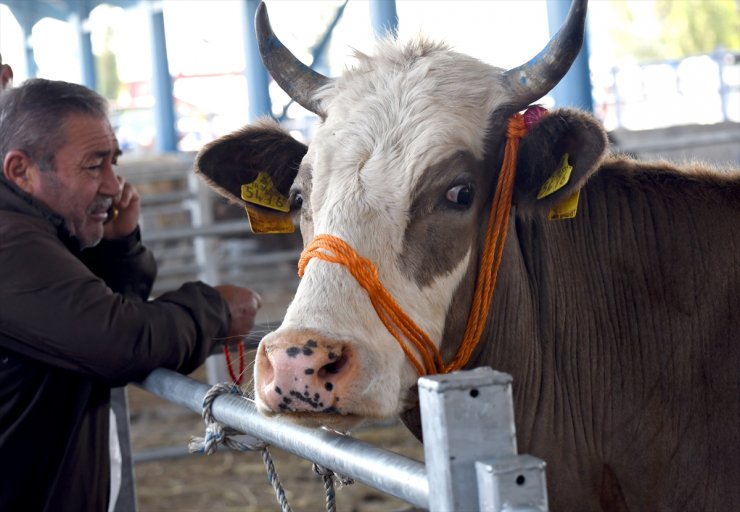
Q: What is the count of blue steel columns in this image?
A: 6